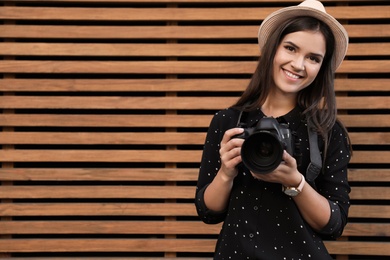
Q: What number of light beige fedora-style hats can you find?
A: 1